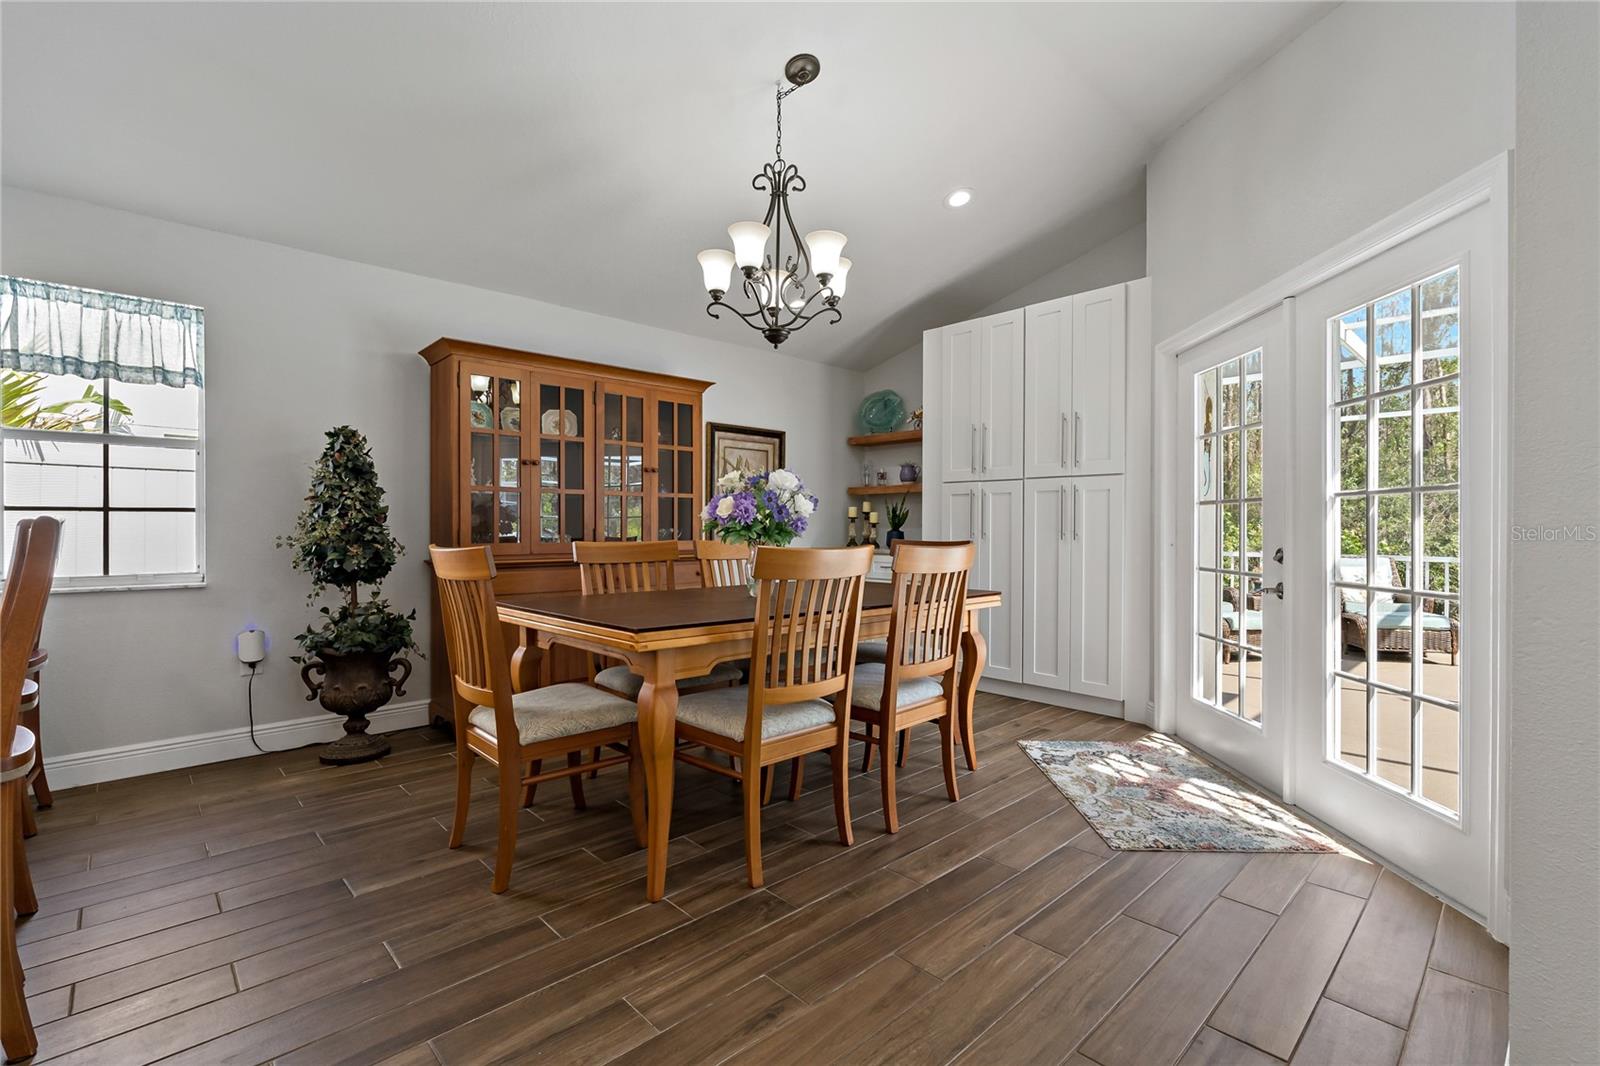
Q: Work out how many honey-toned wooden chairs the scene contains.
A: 6